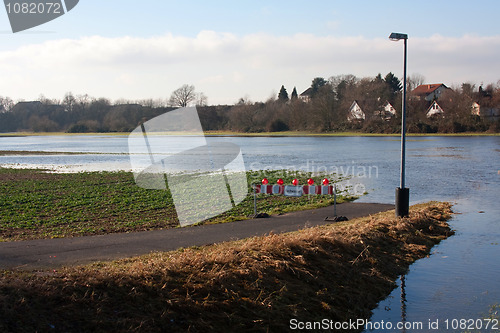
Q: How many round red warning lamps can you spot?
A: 5